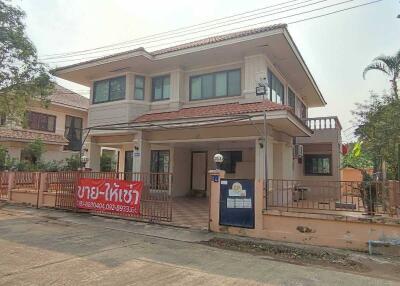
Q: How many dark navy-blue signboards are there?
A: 1